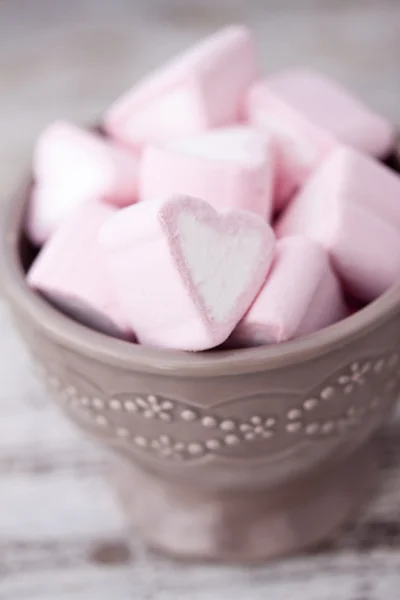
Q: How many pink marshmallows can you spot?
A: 8